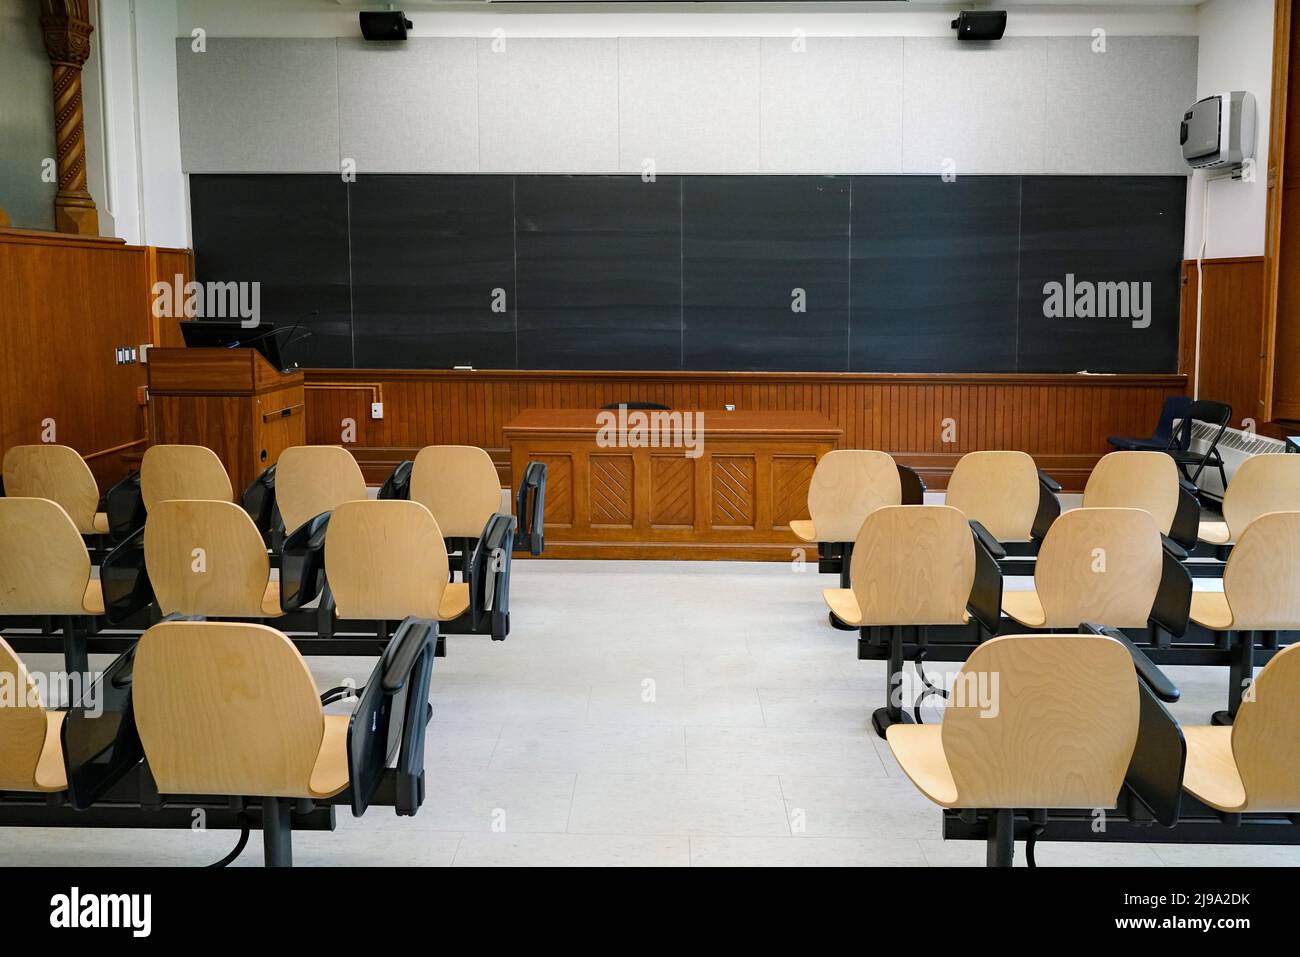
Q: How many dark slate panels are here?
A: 6